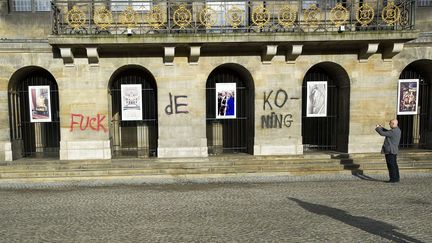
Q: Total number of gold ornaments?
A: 13